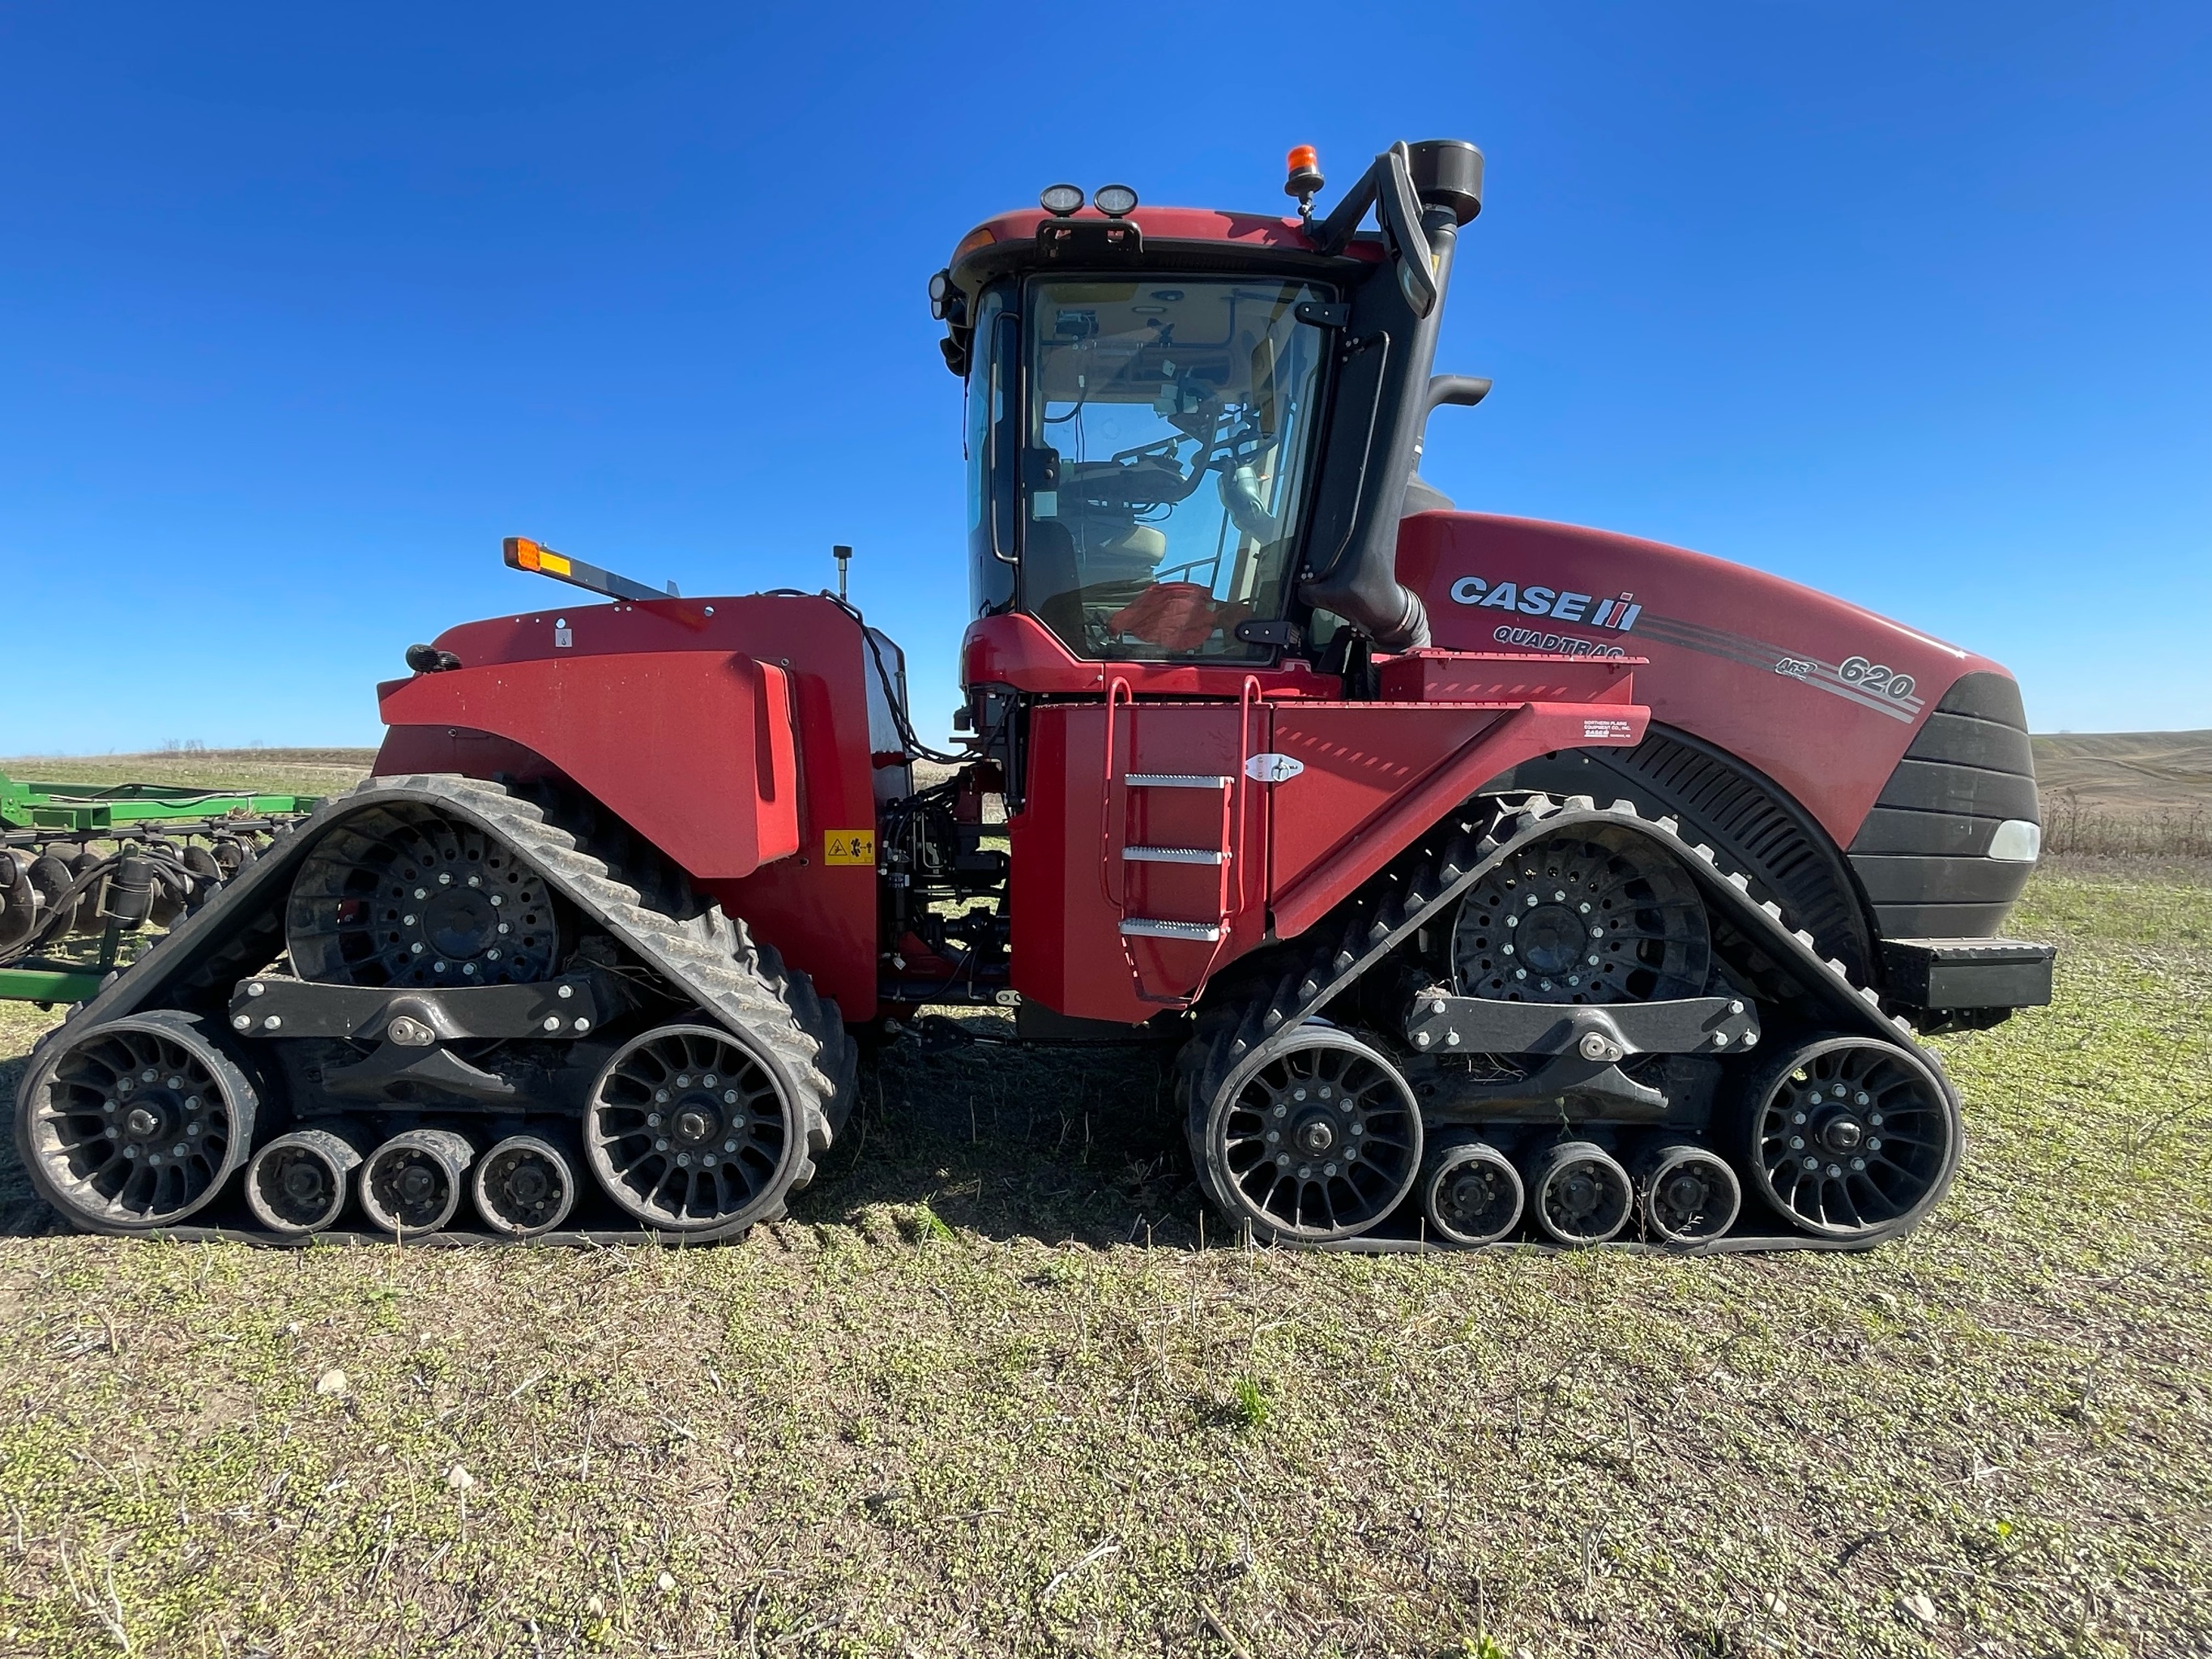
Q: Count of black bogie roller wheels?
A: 6